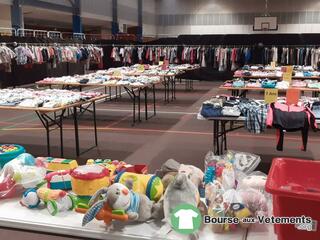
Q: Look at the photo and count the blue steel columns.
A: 4